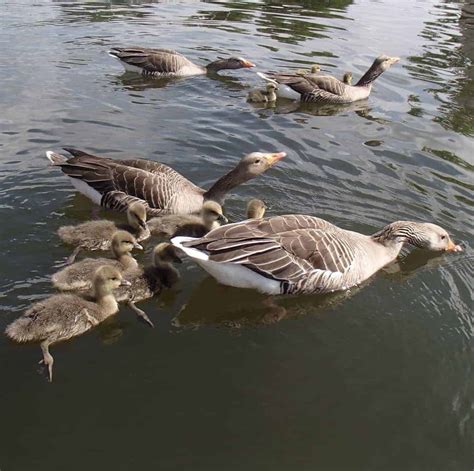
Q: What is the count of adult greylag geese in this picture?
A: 4